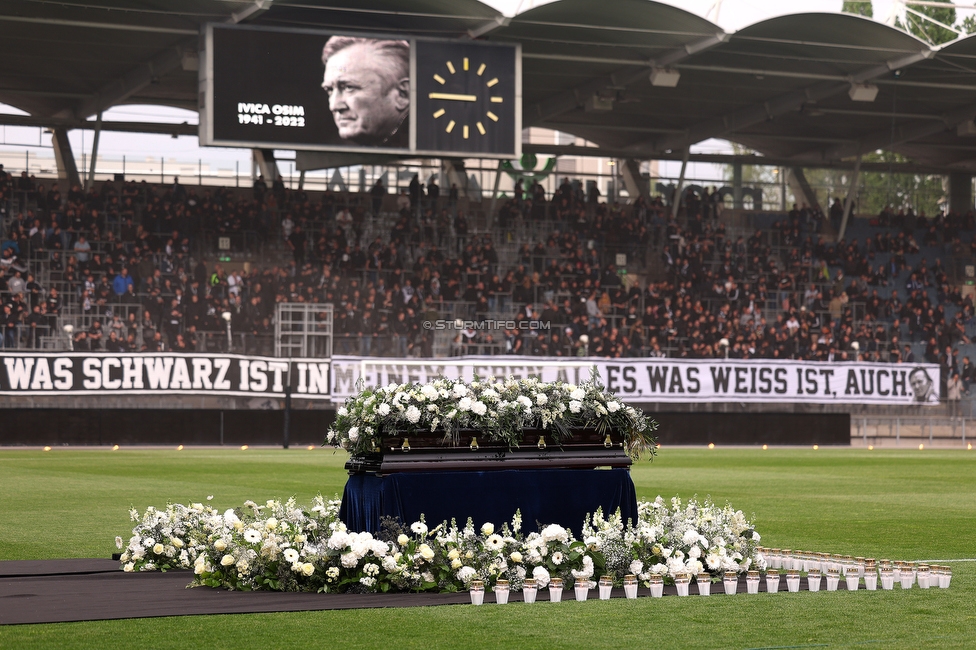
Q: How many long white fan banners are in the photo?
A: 1